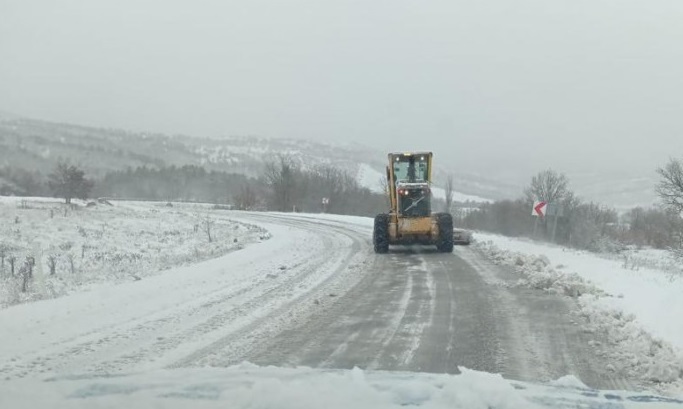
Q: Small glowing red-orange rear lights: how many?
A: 1